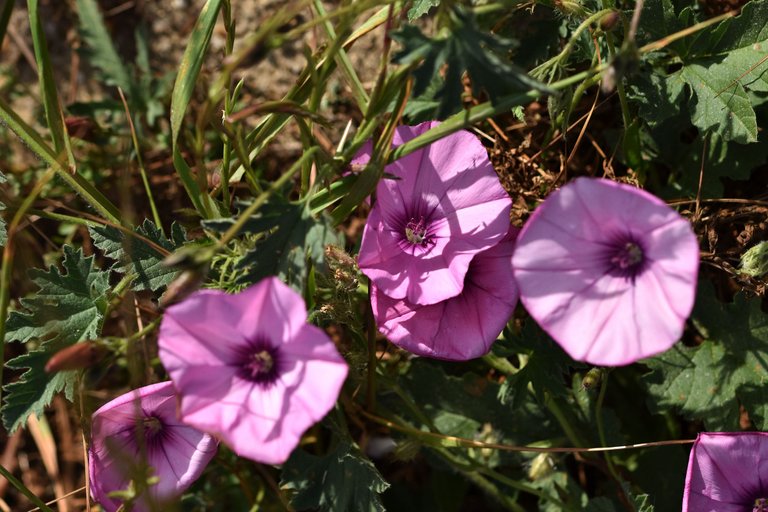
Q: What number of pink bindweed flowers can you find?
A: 6